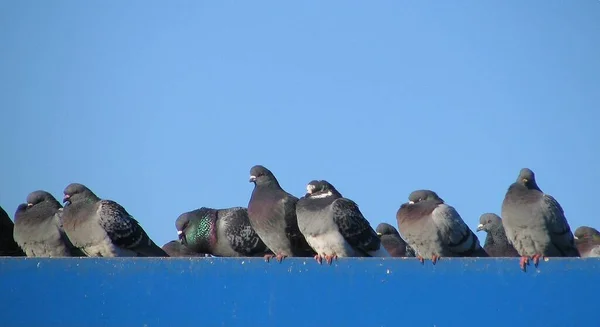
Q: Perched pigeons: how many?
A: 12